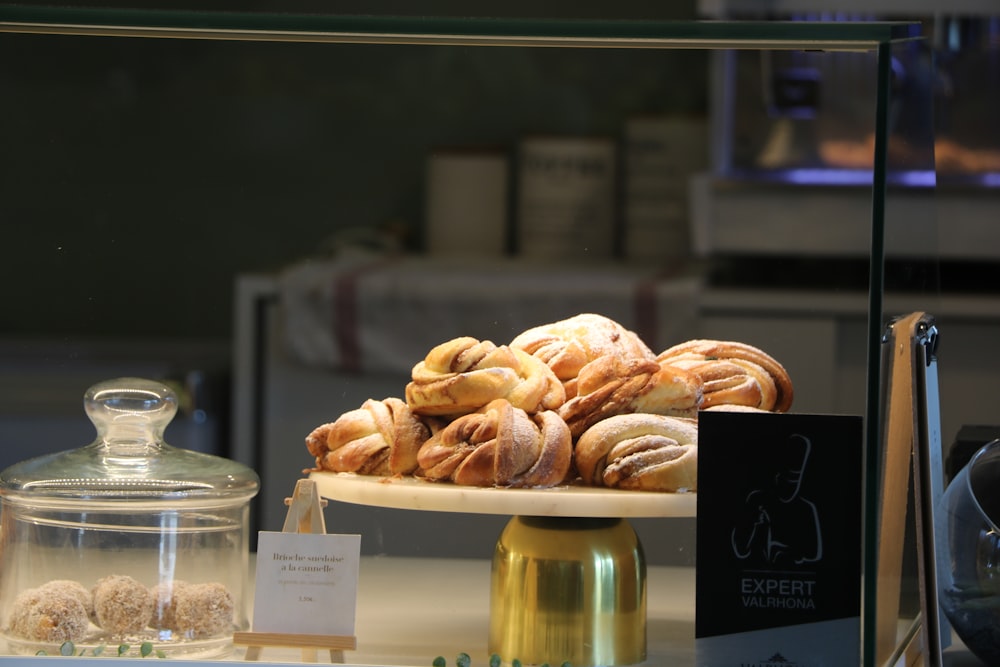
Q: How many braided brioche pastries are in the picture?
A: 7